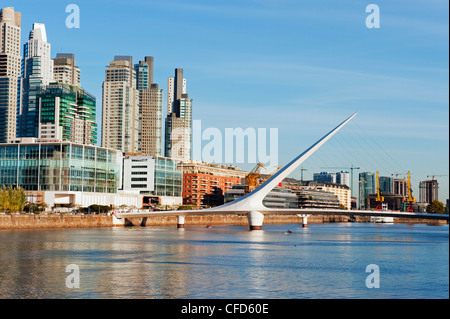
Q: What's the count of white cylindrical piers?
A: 3